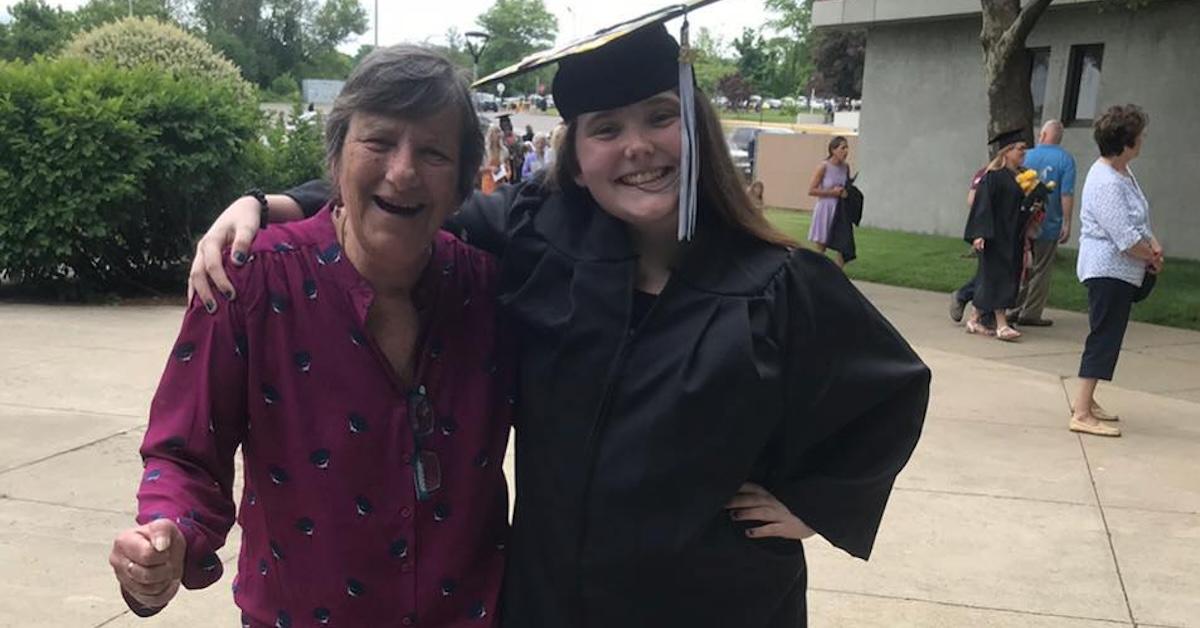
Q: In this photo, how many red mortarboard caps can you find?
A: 0